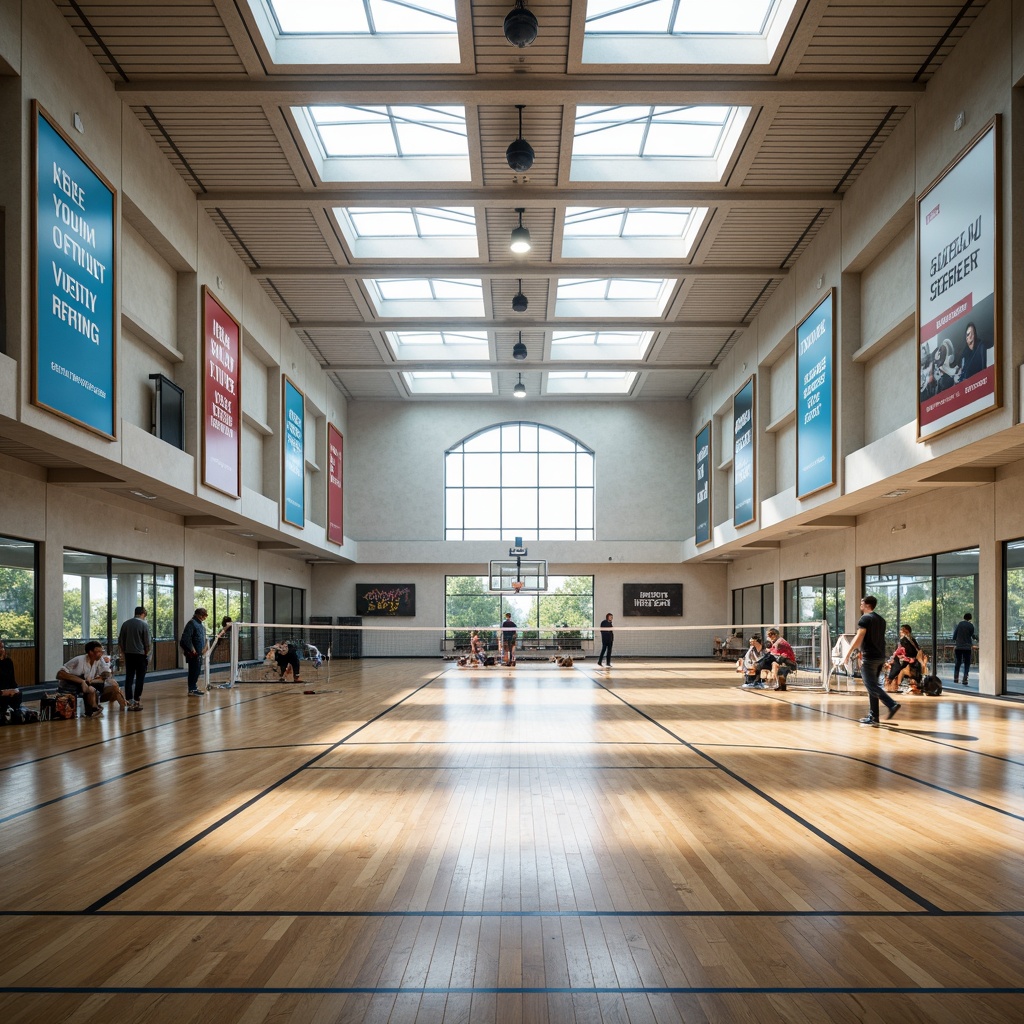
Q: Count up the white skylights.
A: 12